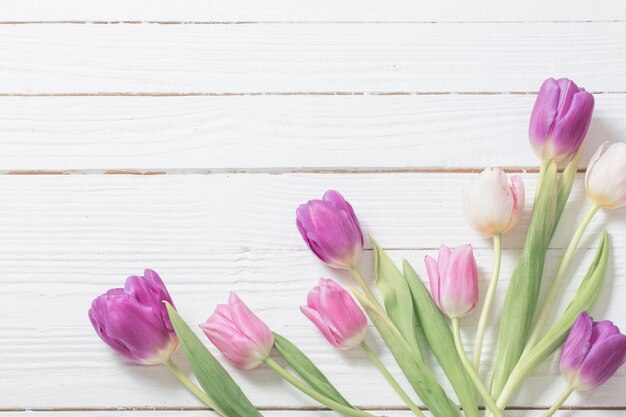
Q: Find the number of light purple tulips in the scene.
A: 4